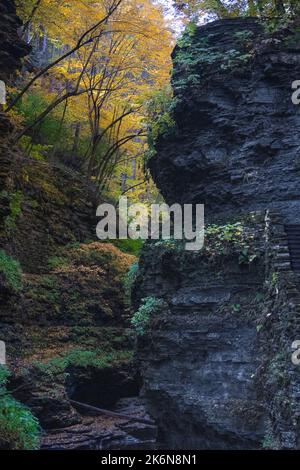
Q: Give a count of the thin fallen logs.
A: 1